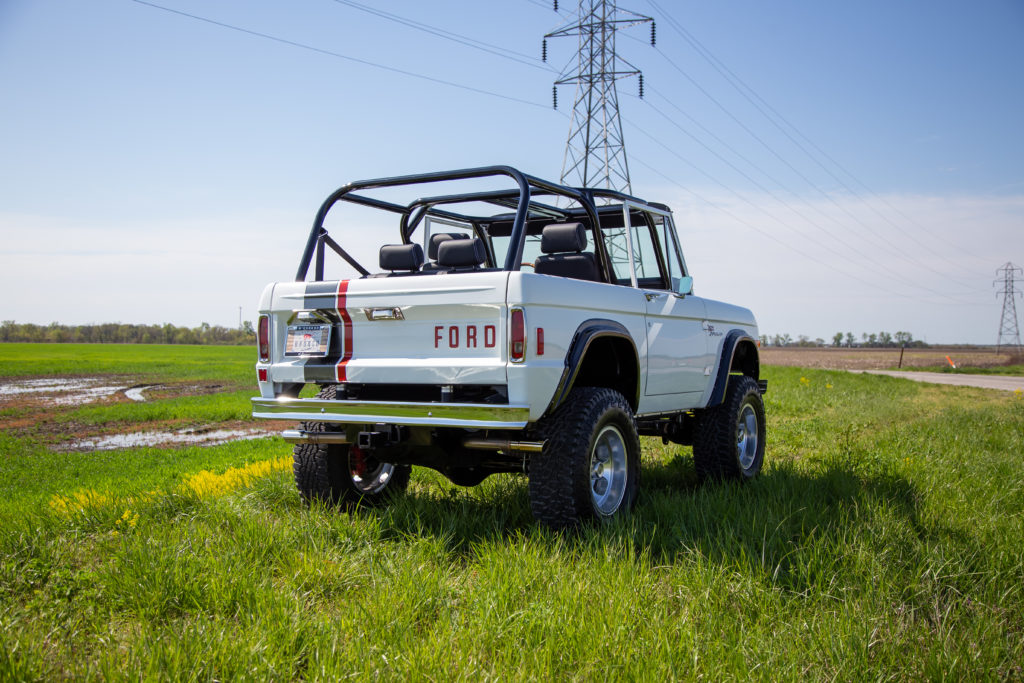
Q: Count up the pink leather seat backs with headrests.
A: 0